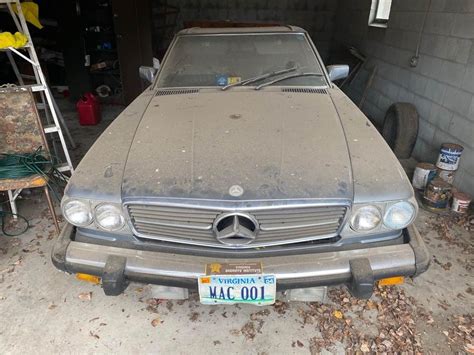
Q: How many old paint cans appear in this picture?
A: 5